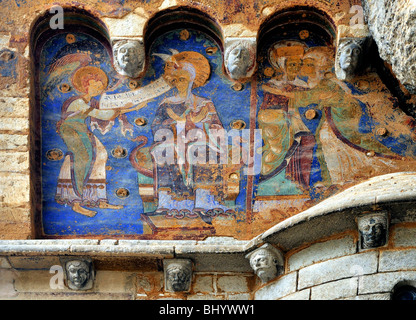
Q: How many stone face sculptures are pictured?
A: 7